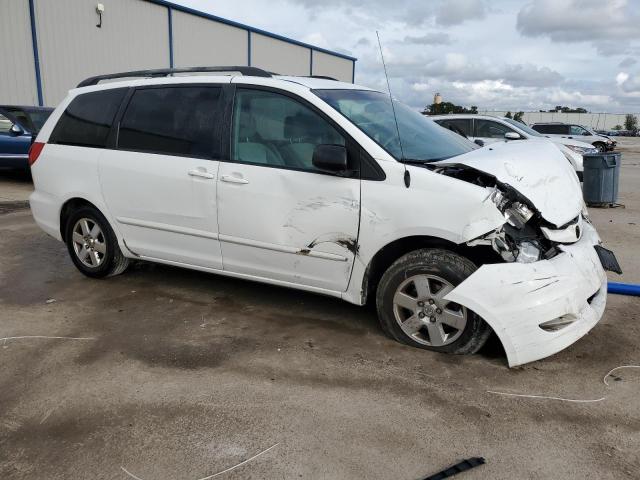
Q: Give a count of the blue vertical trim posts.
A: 5